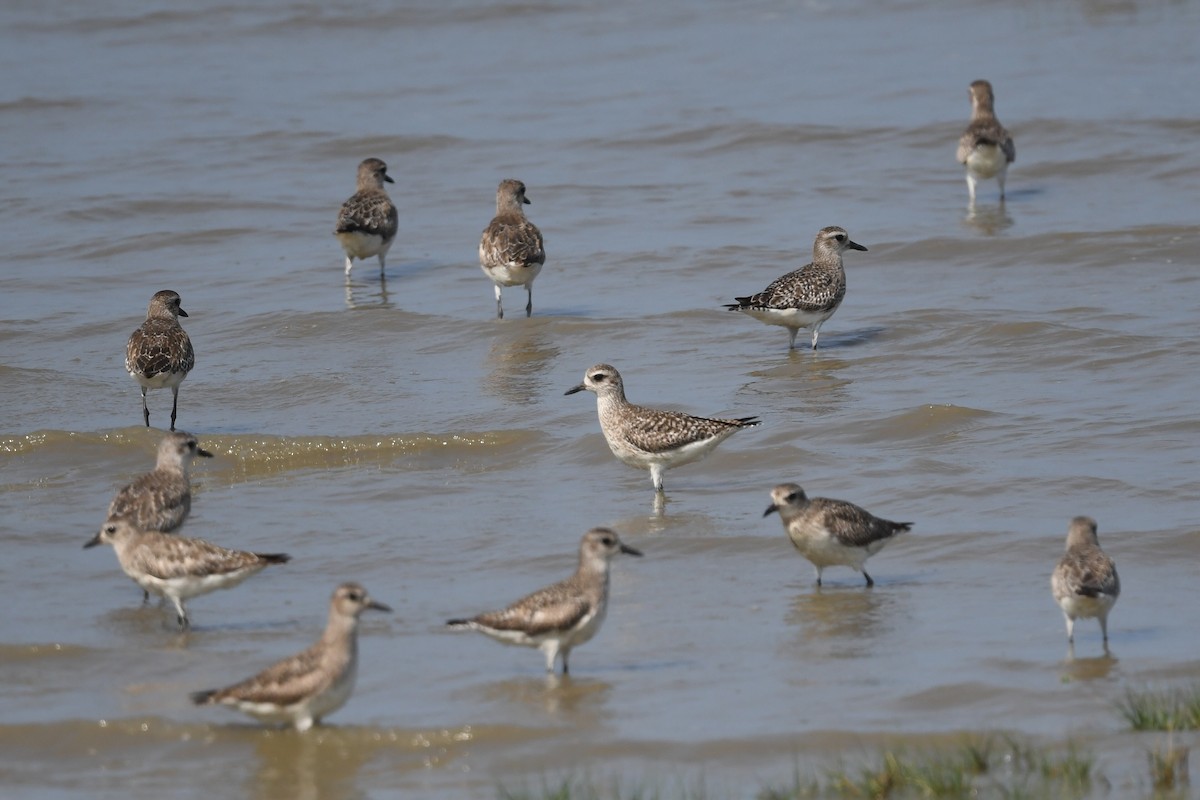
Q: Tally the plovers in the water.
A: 12